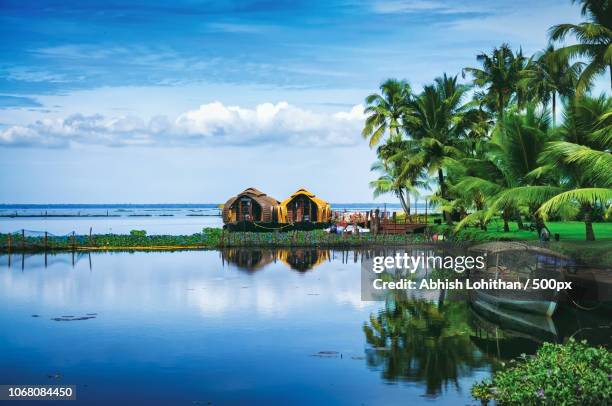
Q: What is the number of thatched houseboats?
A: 2